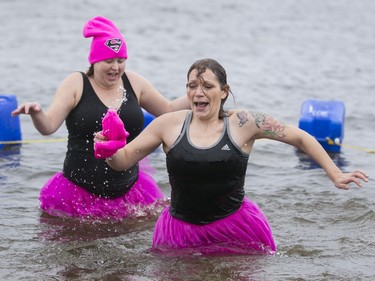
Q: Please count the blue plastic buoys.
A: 3